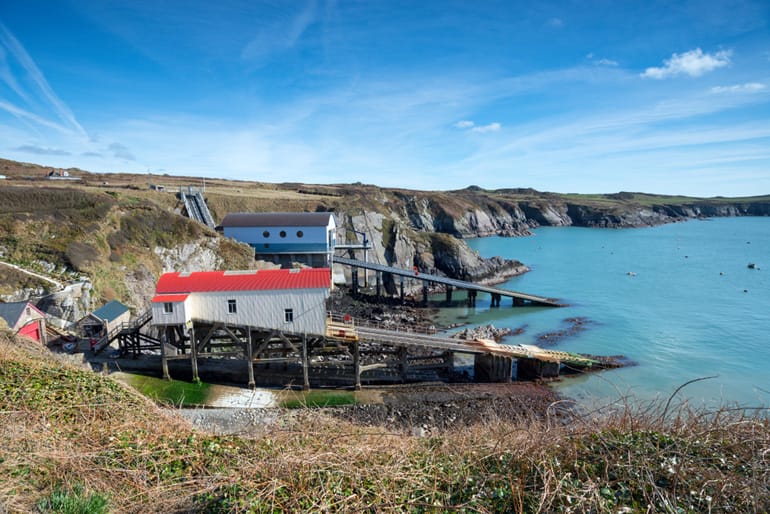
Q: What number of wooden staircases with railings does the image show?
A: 1